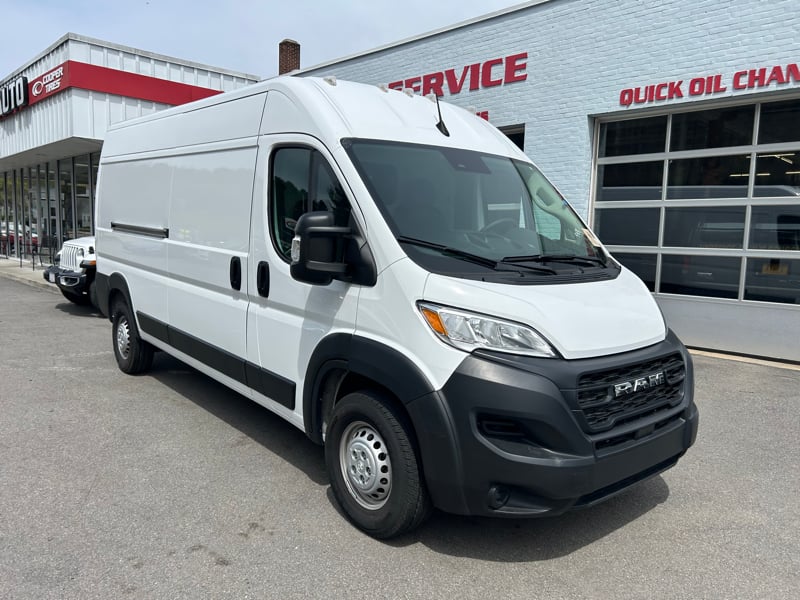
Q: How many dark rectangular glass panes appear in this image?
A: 12